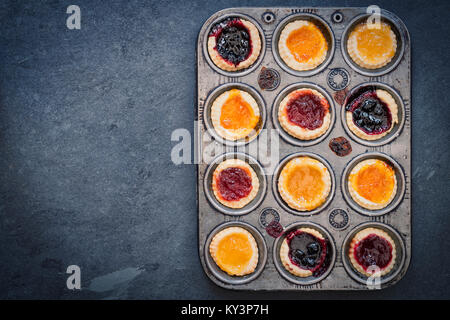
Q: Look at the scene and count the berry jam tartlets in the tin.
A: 6